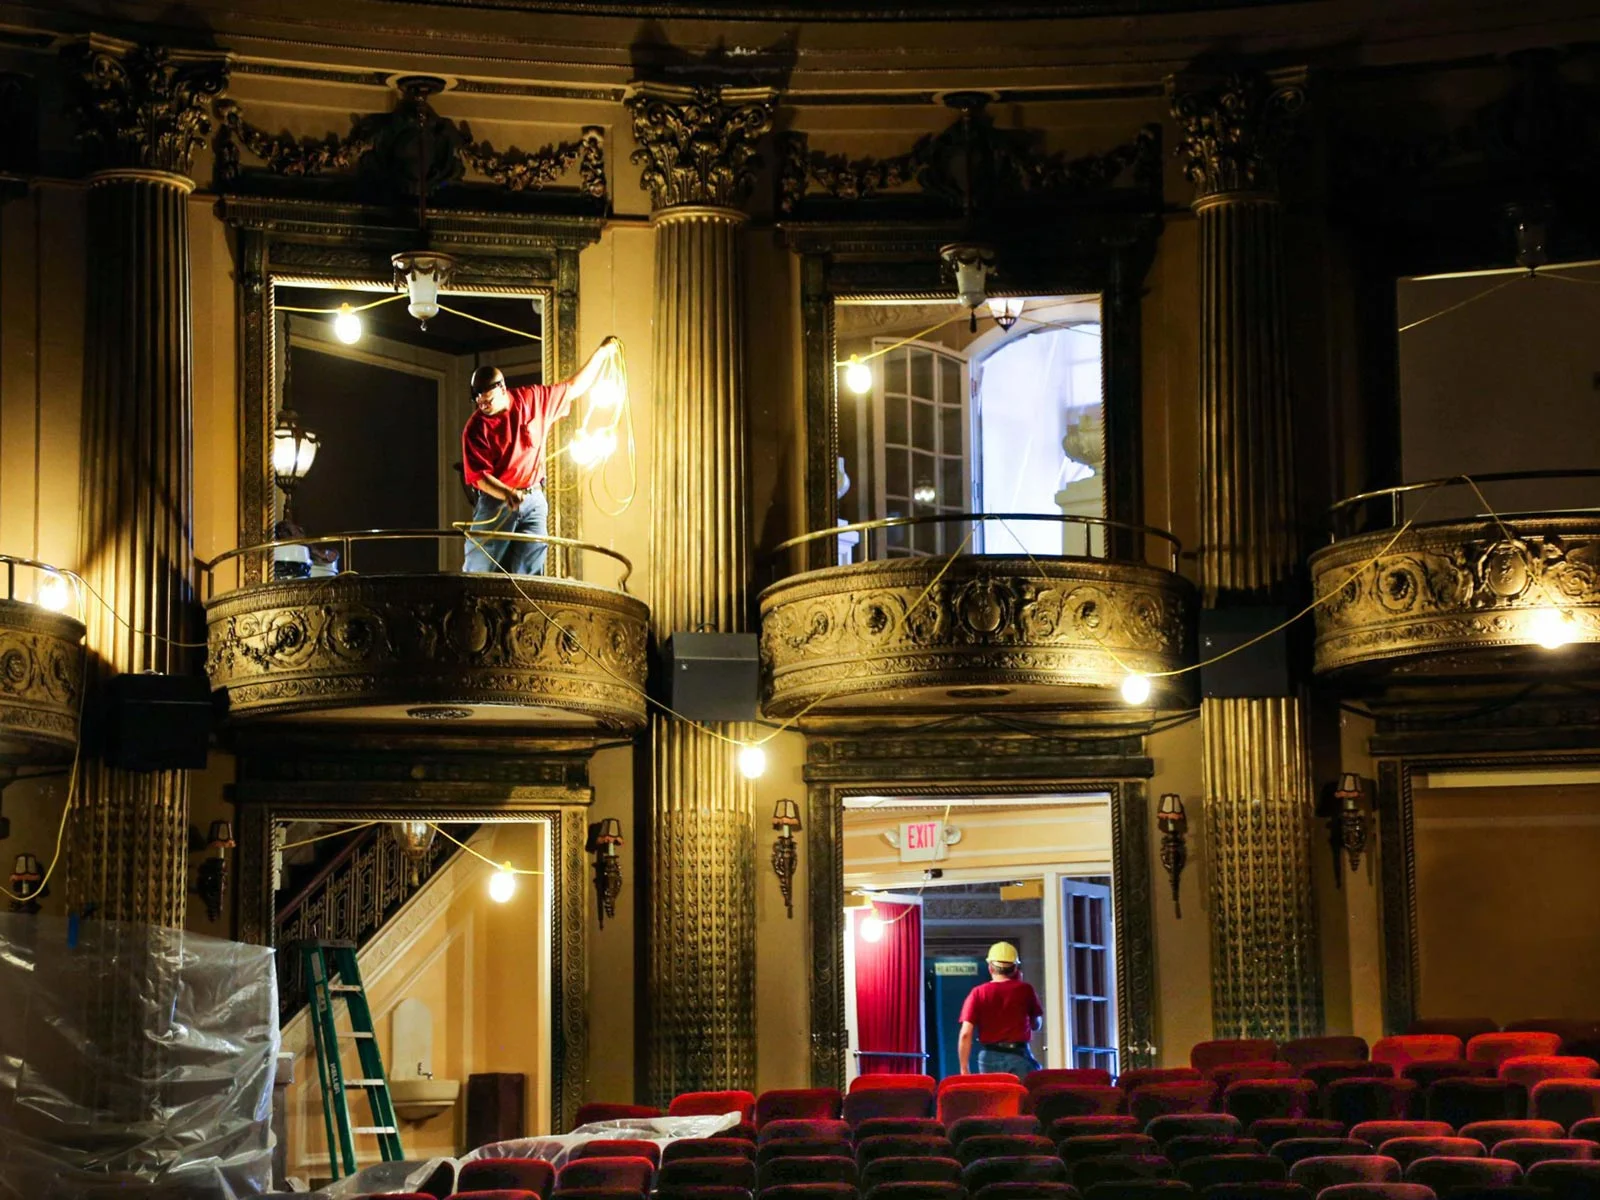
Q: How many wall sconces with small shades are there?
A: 6